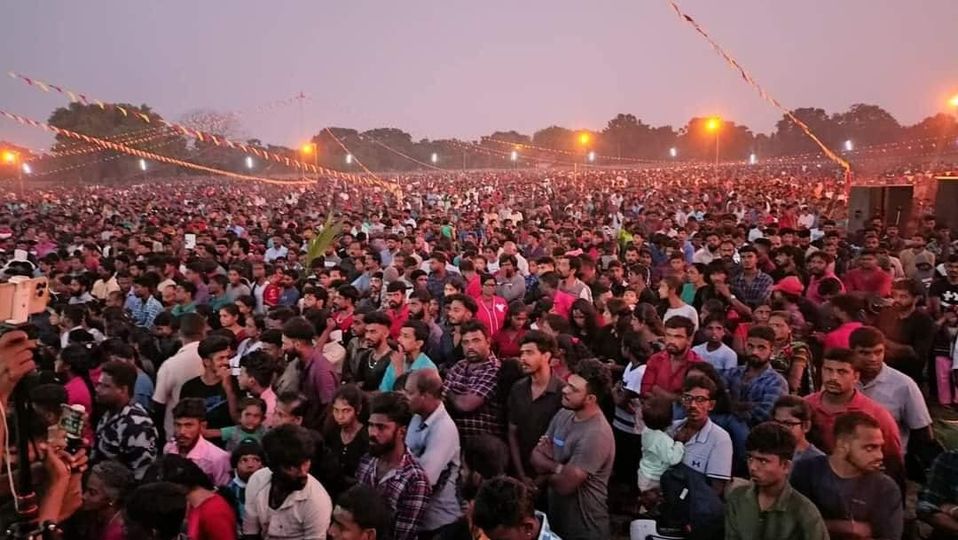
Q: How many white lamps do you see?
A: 10